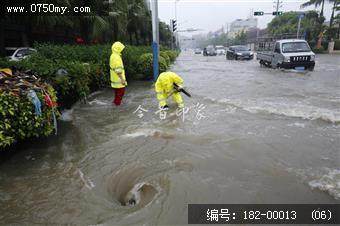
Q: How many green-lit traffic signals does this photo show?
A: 2